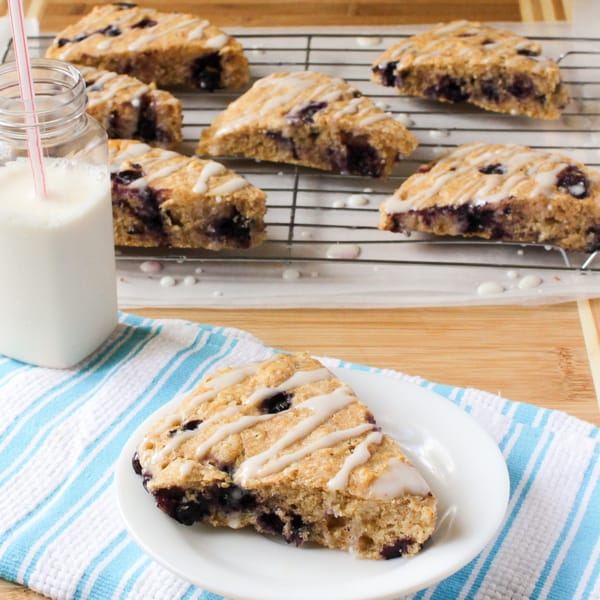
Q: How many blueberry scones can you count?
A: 7